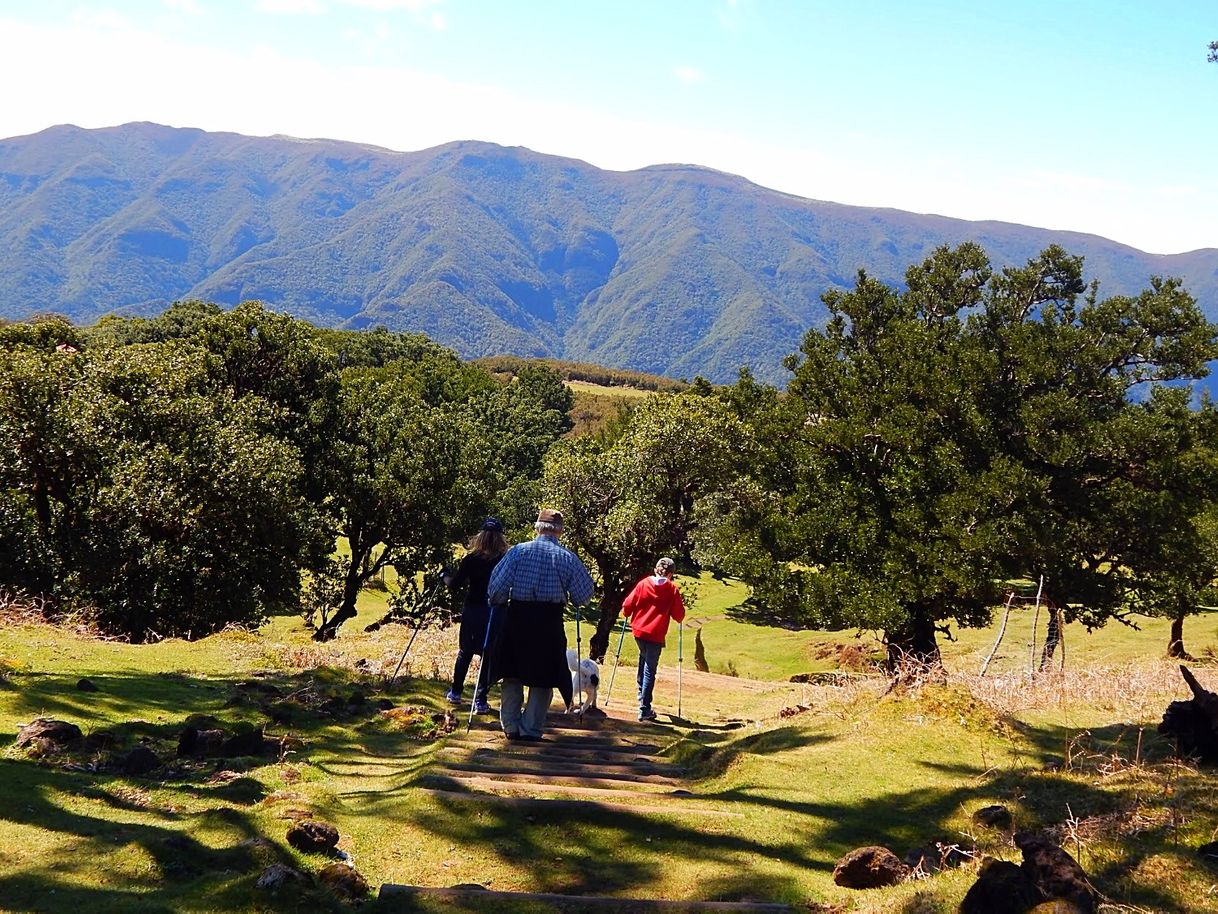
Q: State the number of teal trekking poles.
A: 2